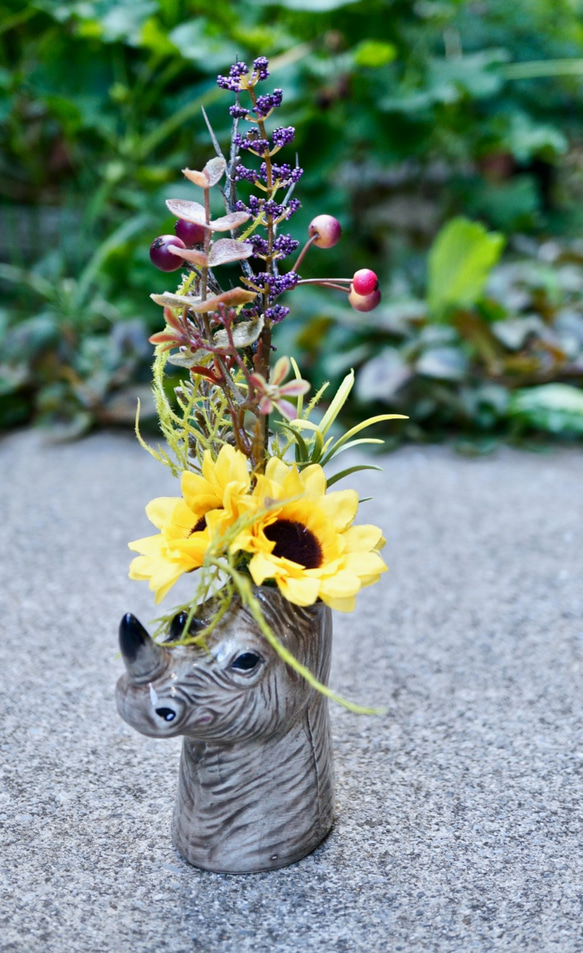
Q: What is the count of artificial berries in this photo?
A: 5